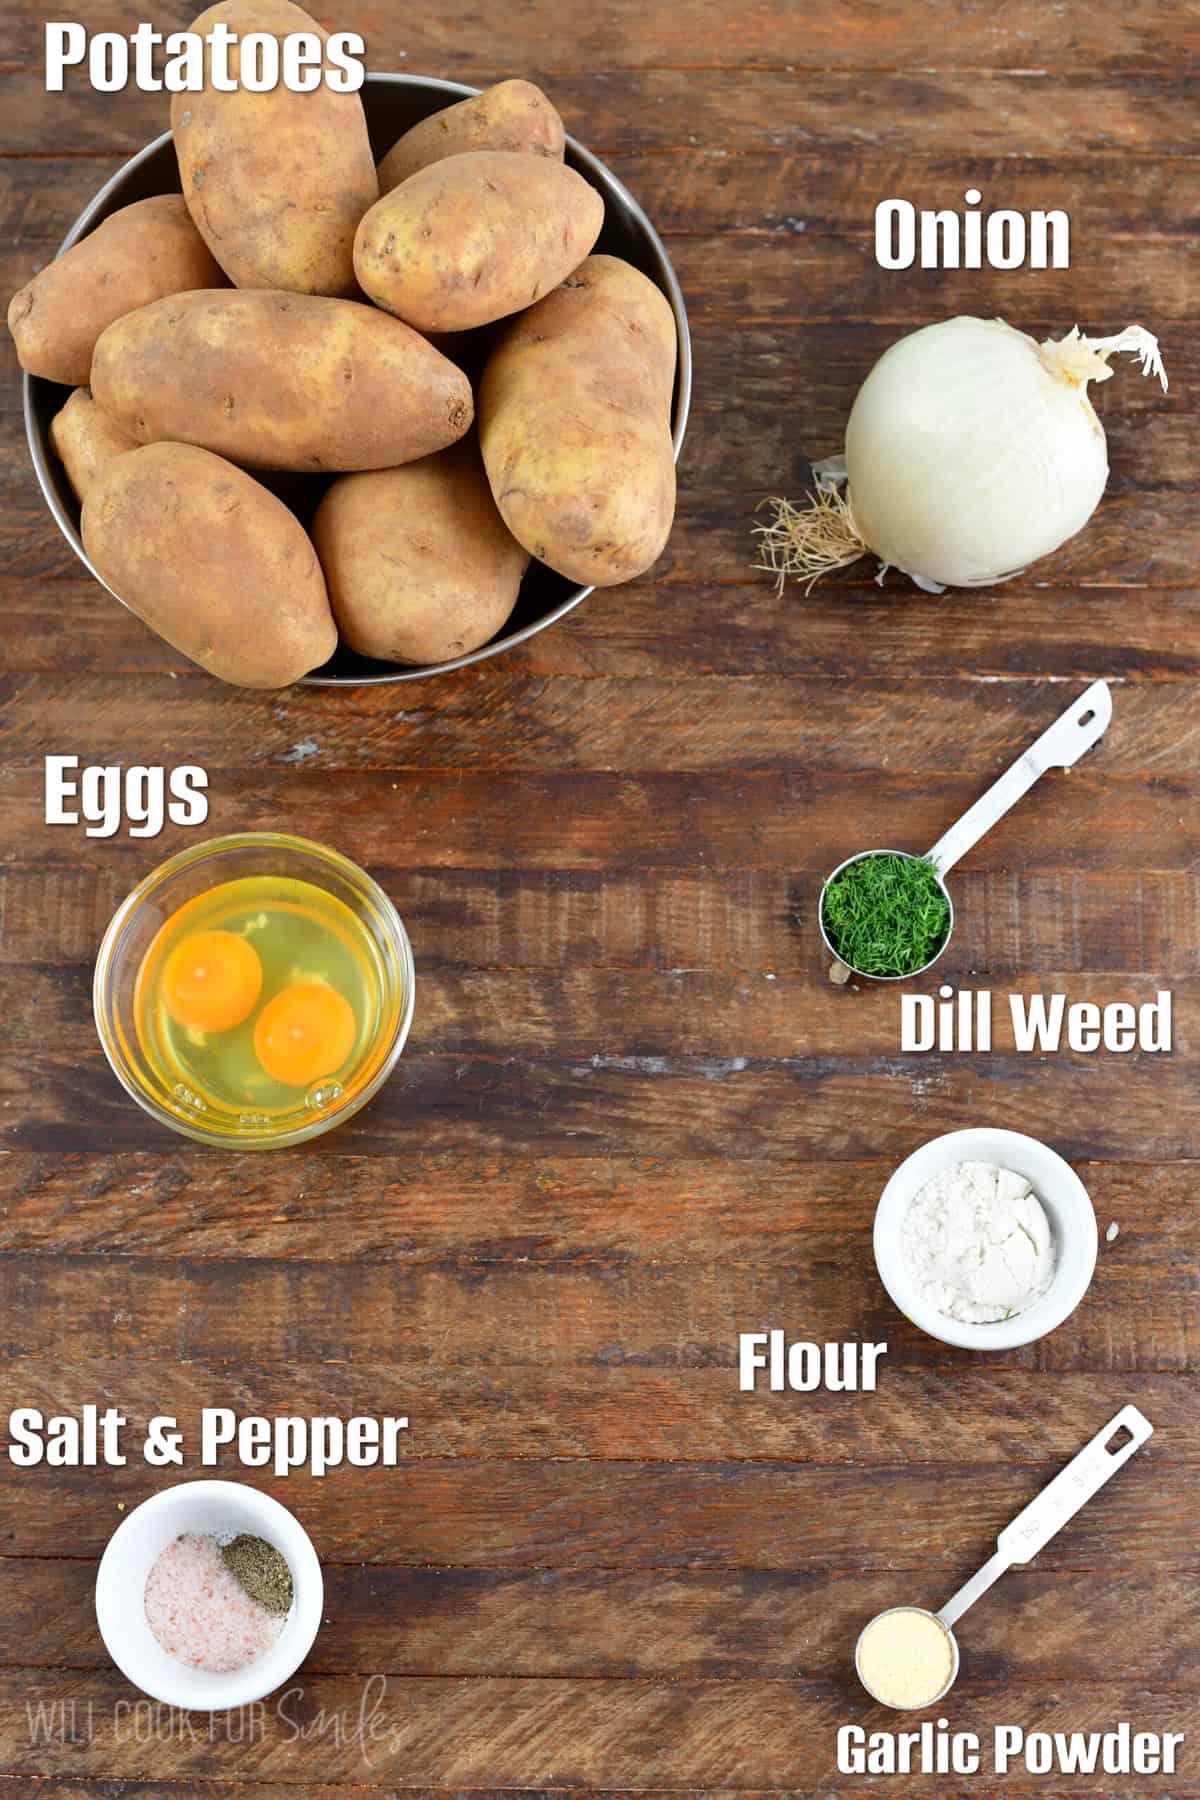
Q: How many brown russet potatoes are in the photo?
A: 9